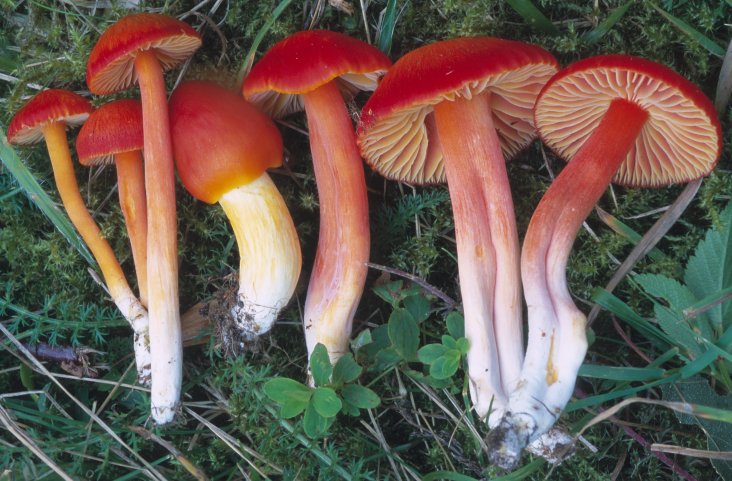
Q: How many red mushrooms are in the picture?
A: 7